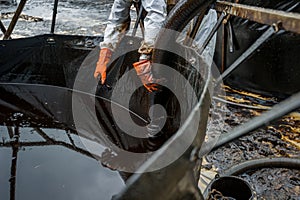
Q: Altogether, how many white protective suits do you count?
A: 1